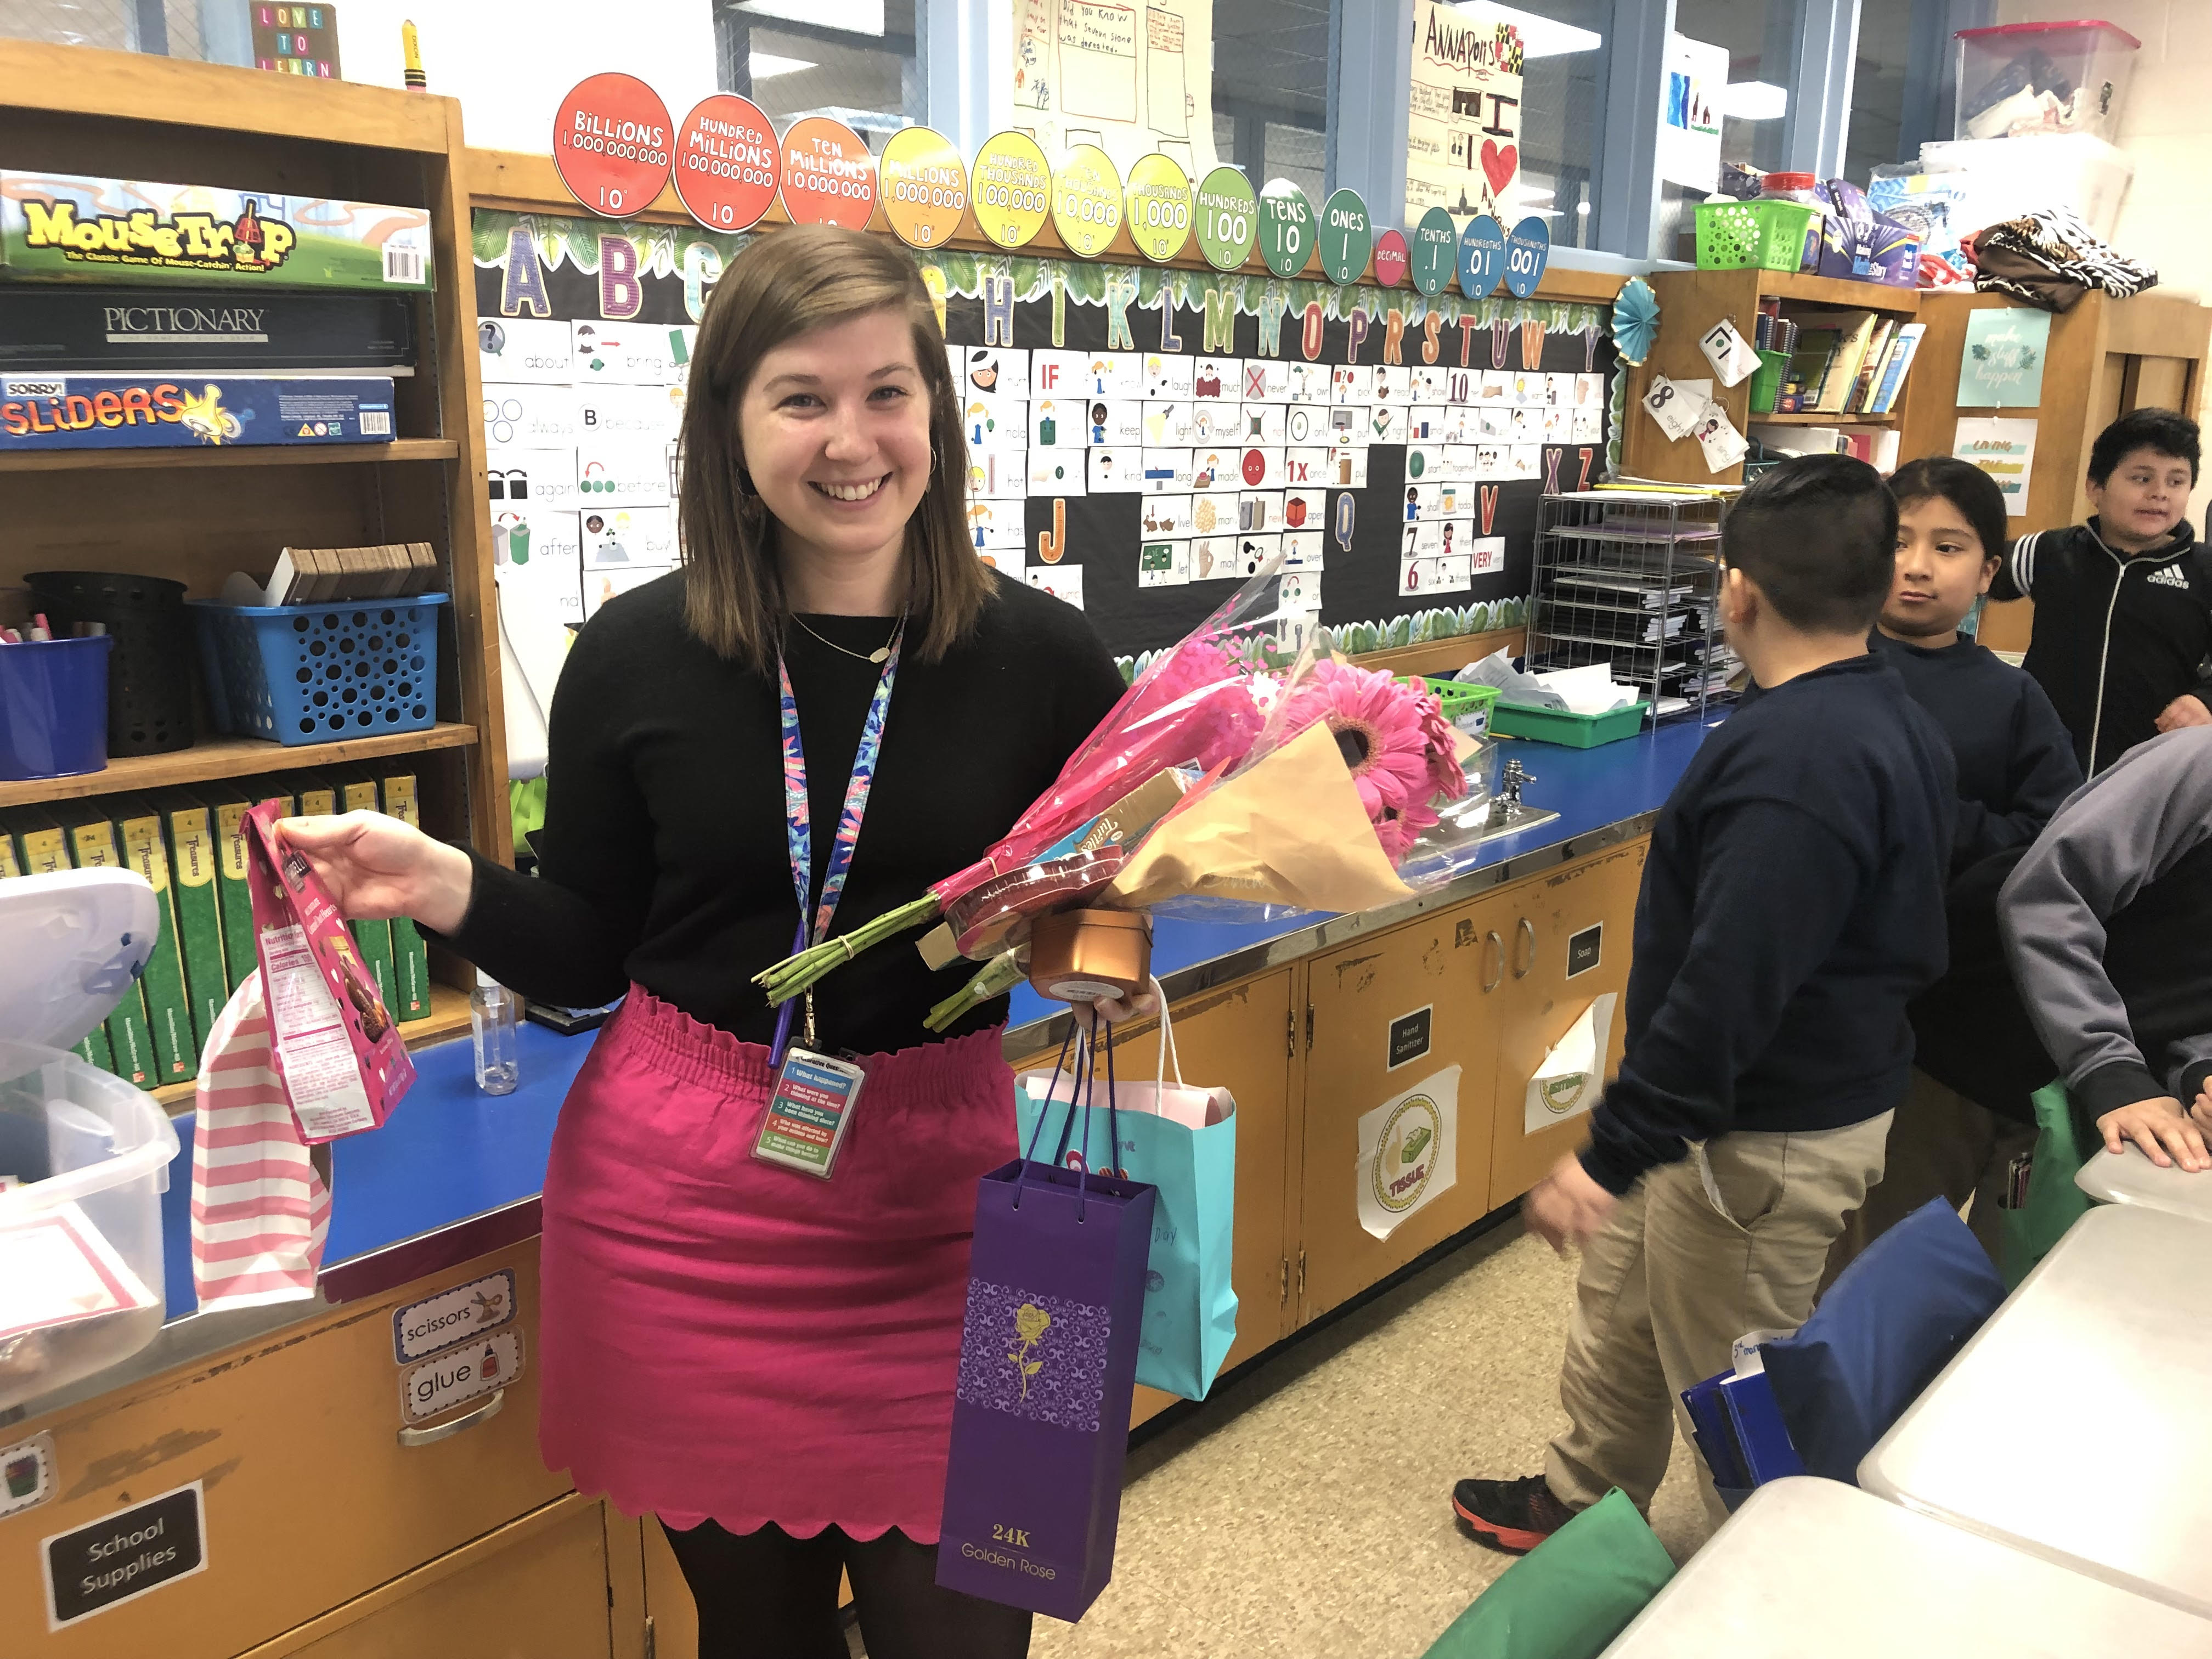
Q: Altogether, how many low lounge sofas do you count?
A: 0